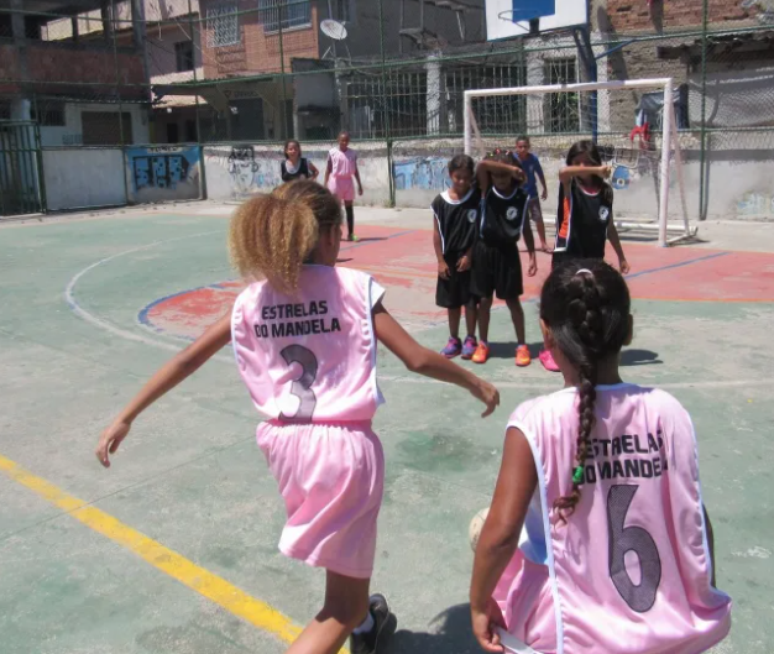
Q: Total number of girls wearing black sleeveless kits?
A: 4